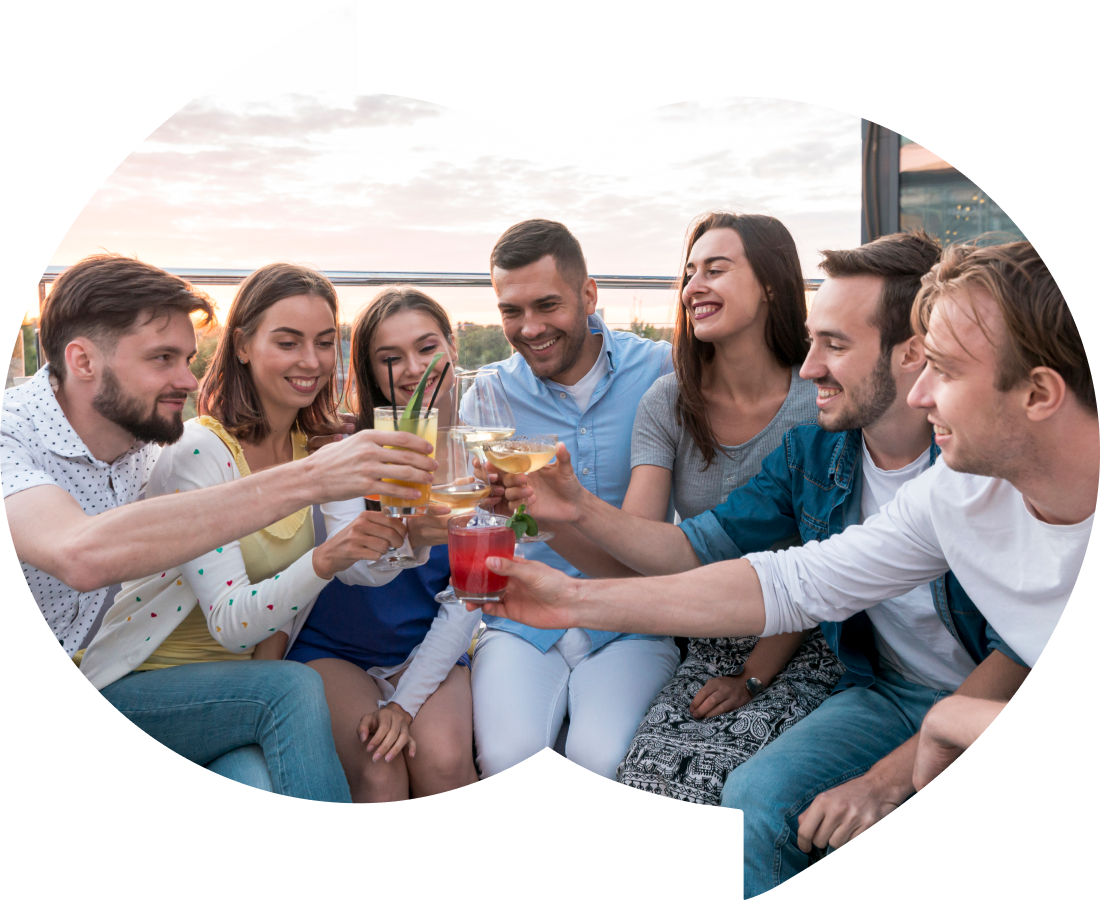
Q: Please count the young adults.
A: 7